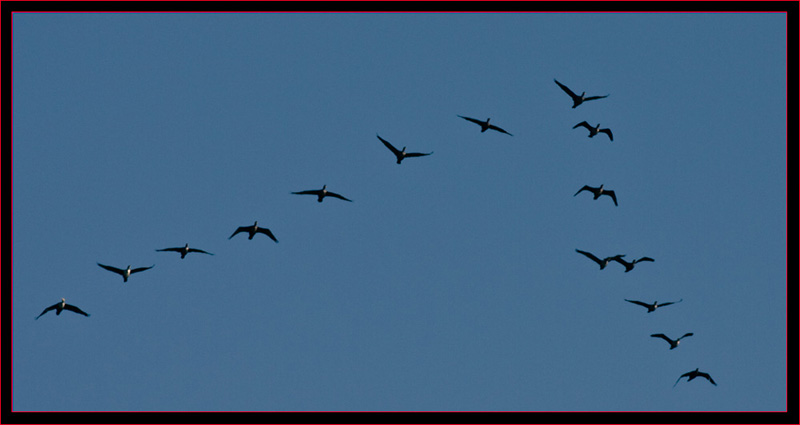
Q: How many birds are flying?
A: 15